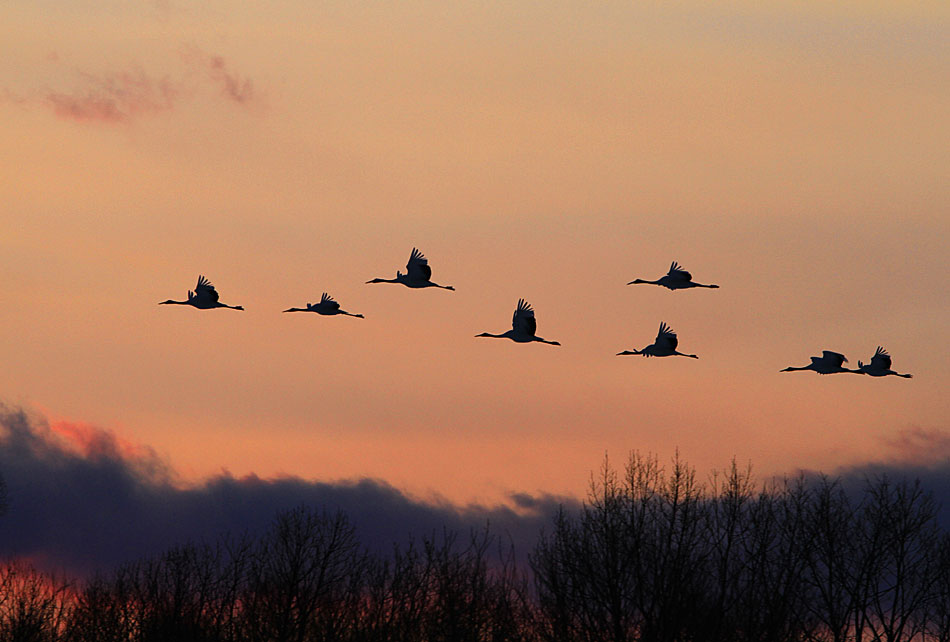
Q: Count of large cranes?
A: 8